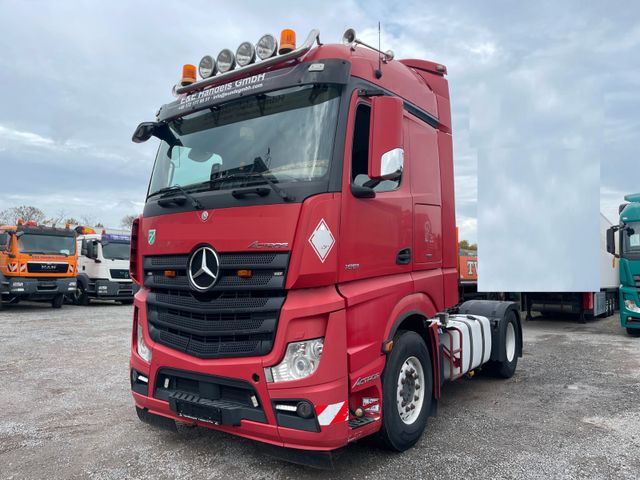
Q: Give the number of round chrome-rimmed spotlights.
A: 4